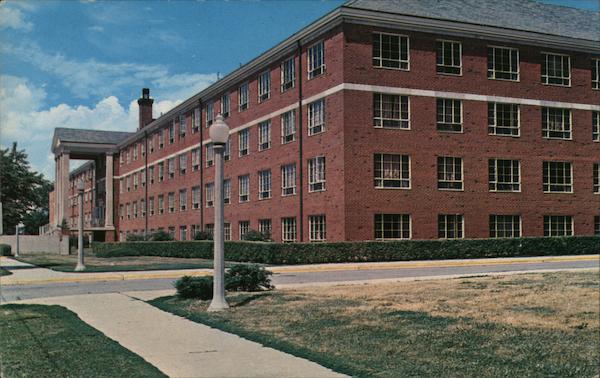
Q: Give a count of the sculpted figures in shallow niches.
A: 0